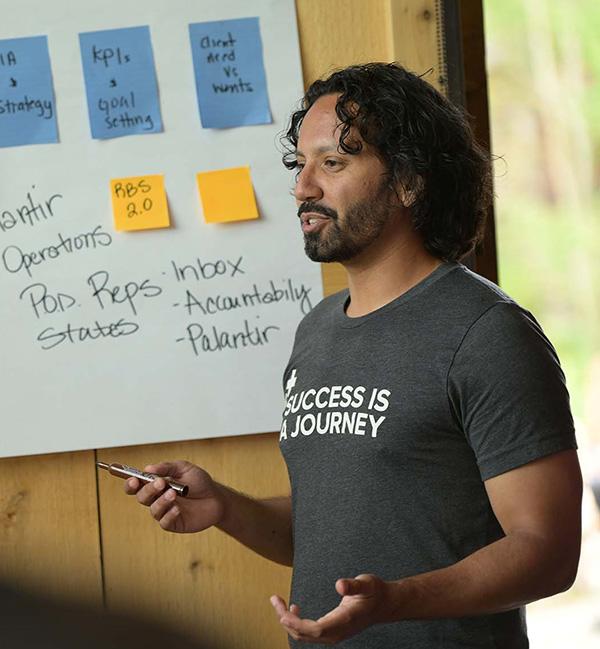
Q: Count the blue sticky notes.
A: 3